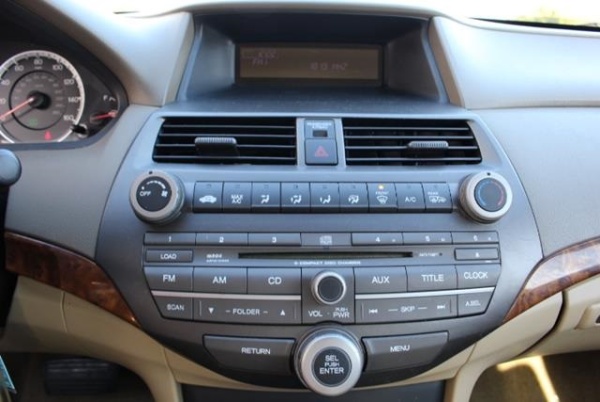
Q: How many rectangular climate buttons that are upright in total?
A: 9